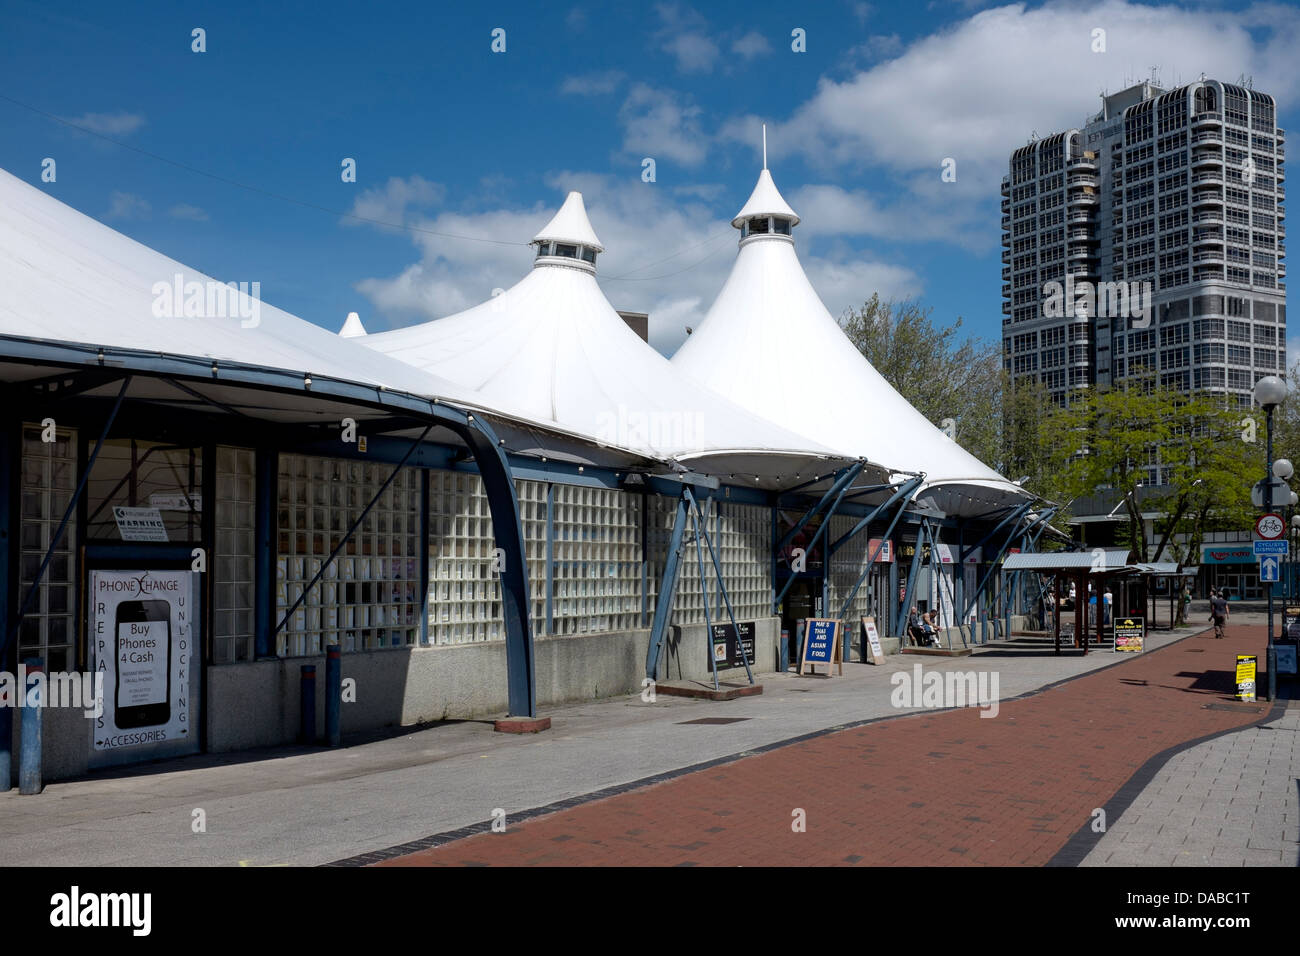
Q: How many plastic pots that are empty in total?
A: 0